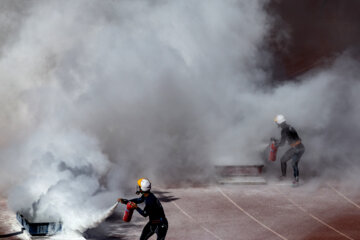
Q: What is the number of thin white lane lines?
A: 4